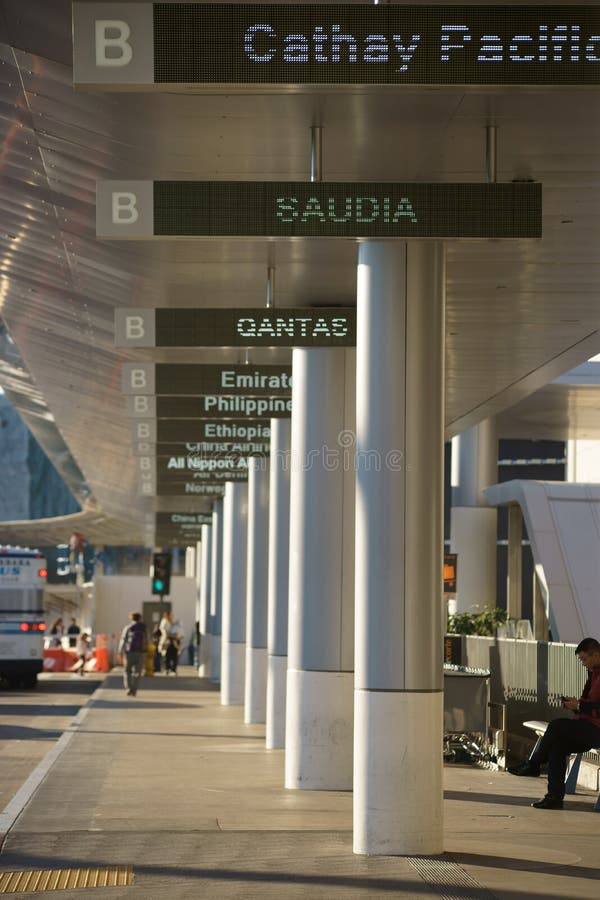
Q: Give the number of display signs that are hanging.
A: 11